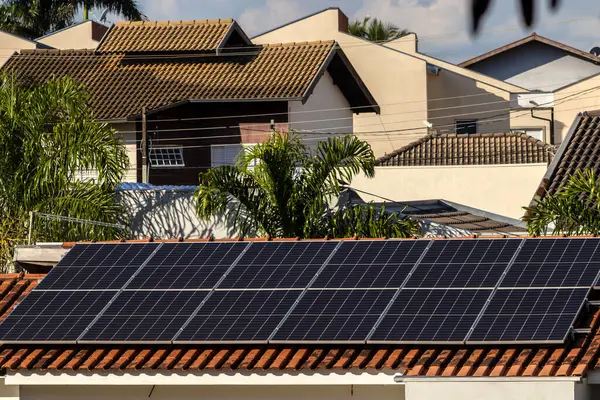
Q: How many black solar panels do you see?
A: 12